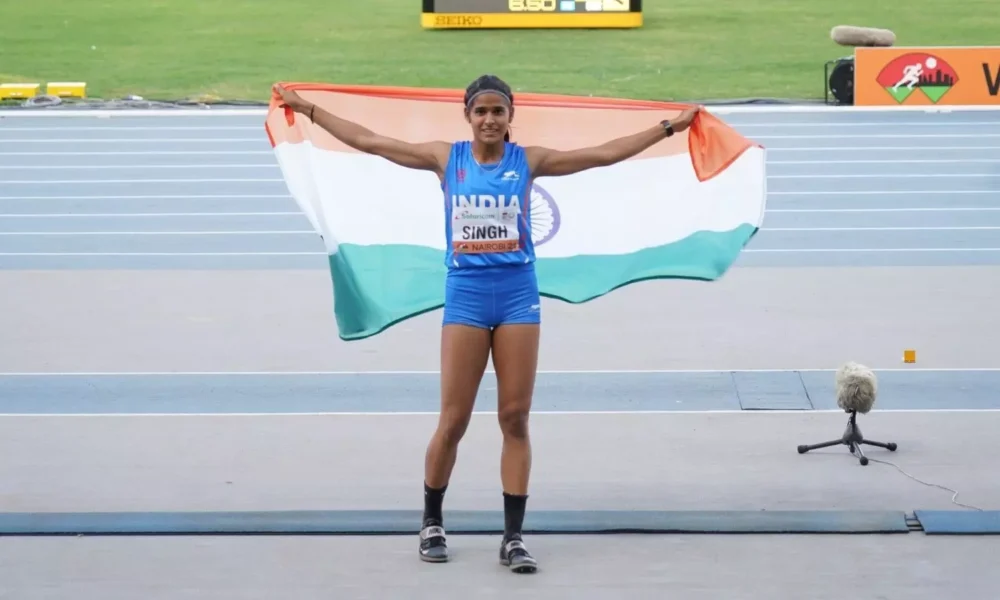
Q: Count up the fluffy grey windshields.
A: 2